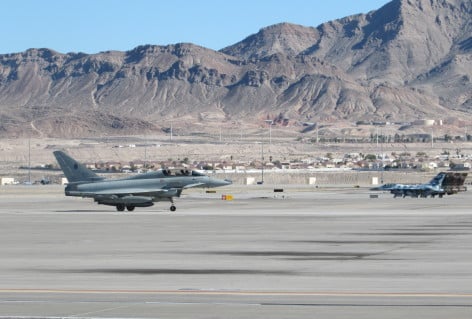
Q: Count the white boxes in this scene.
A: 5